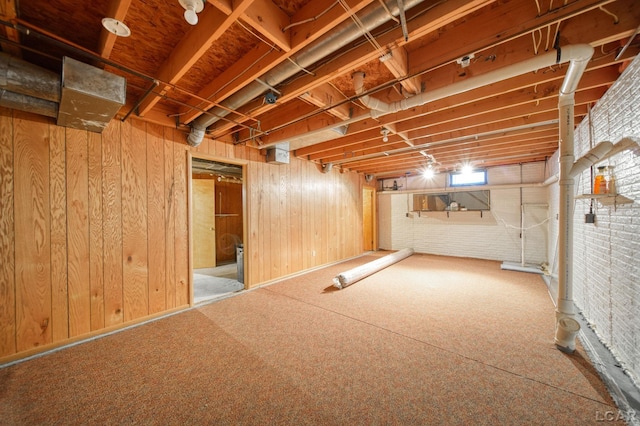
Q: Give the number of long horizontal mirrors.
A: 1